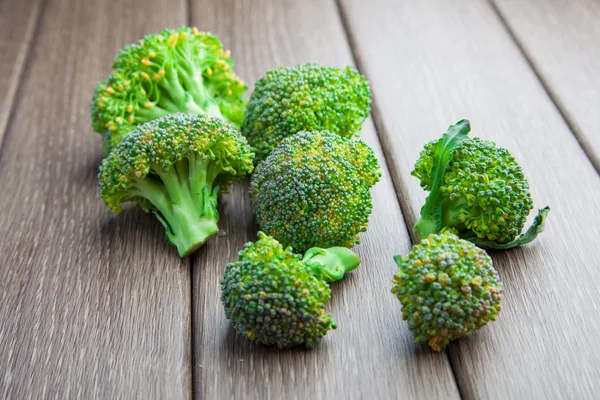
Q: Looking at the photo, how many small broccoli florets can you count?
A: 7